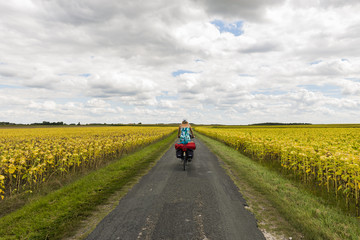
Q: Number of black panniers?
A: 2